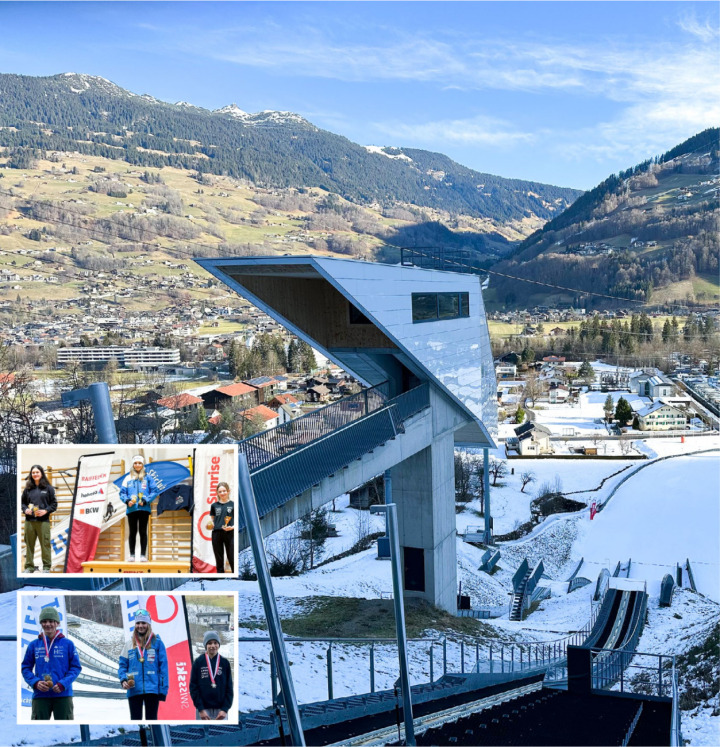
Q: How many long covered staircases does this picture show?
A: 1